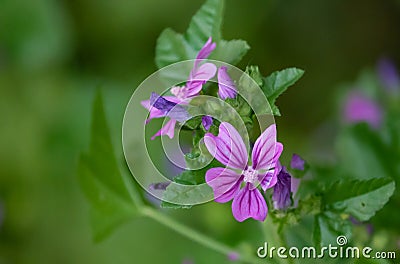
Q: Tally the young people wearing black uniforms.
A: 0